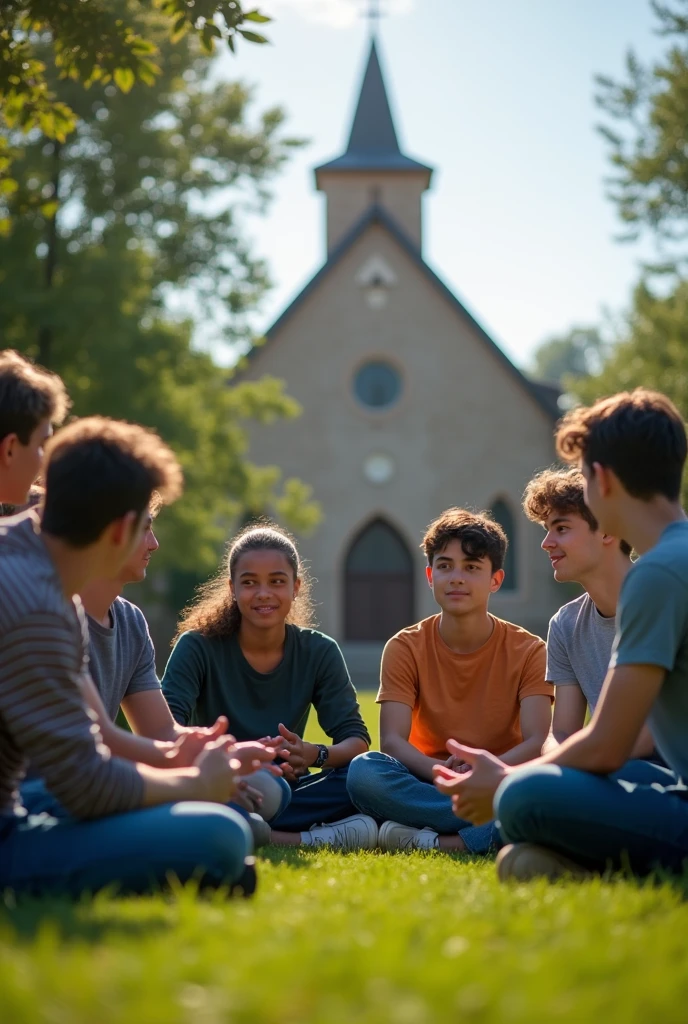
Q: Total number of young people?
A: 7